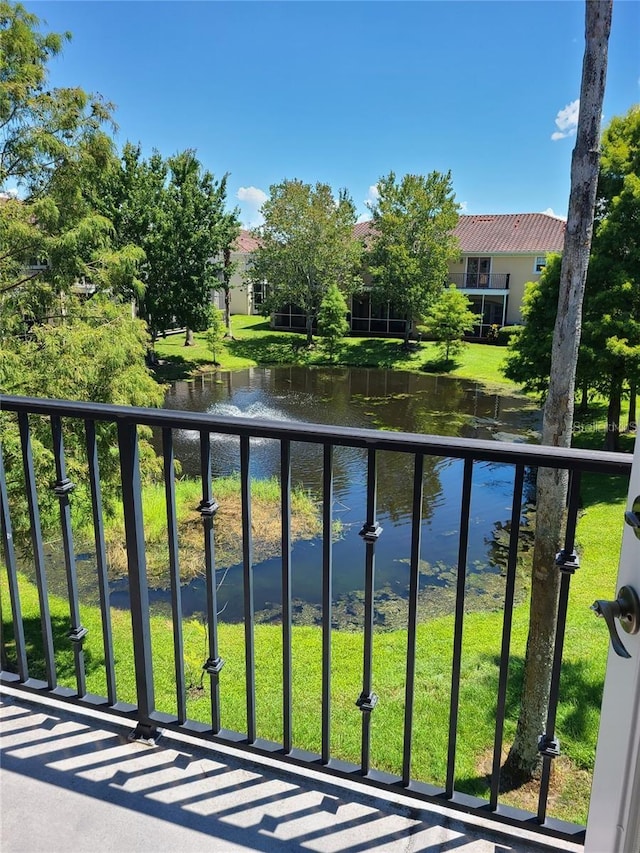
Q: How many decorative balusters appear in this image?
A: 4